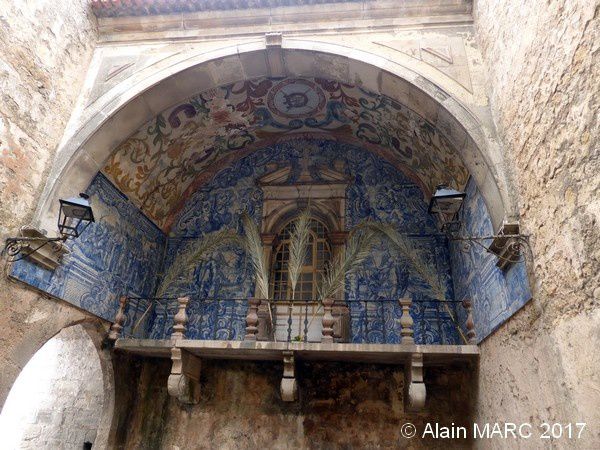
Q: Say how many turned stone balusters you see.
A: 6